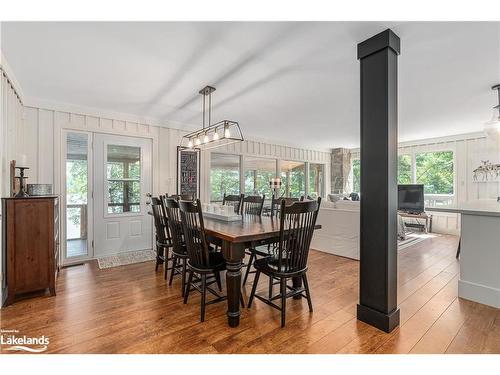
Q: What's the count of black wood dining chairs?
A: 8